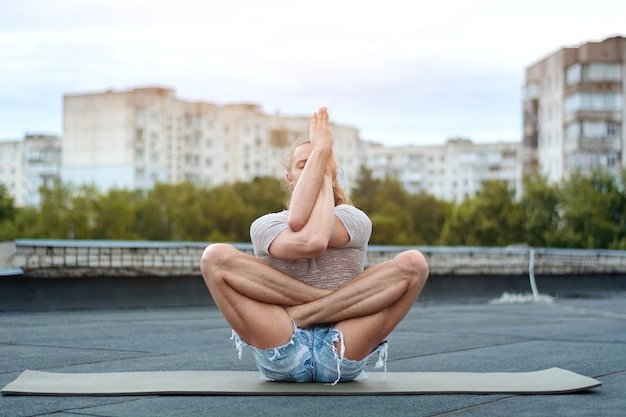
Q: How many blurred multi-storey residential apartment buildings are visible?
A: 4